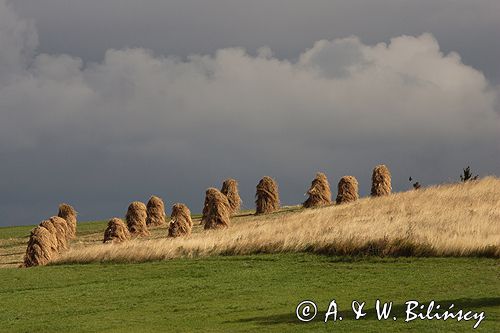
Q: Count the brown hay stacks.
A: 14